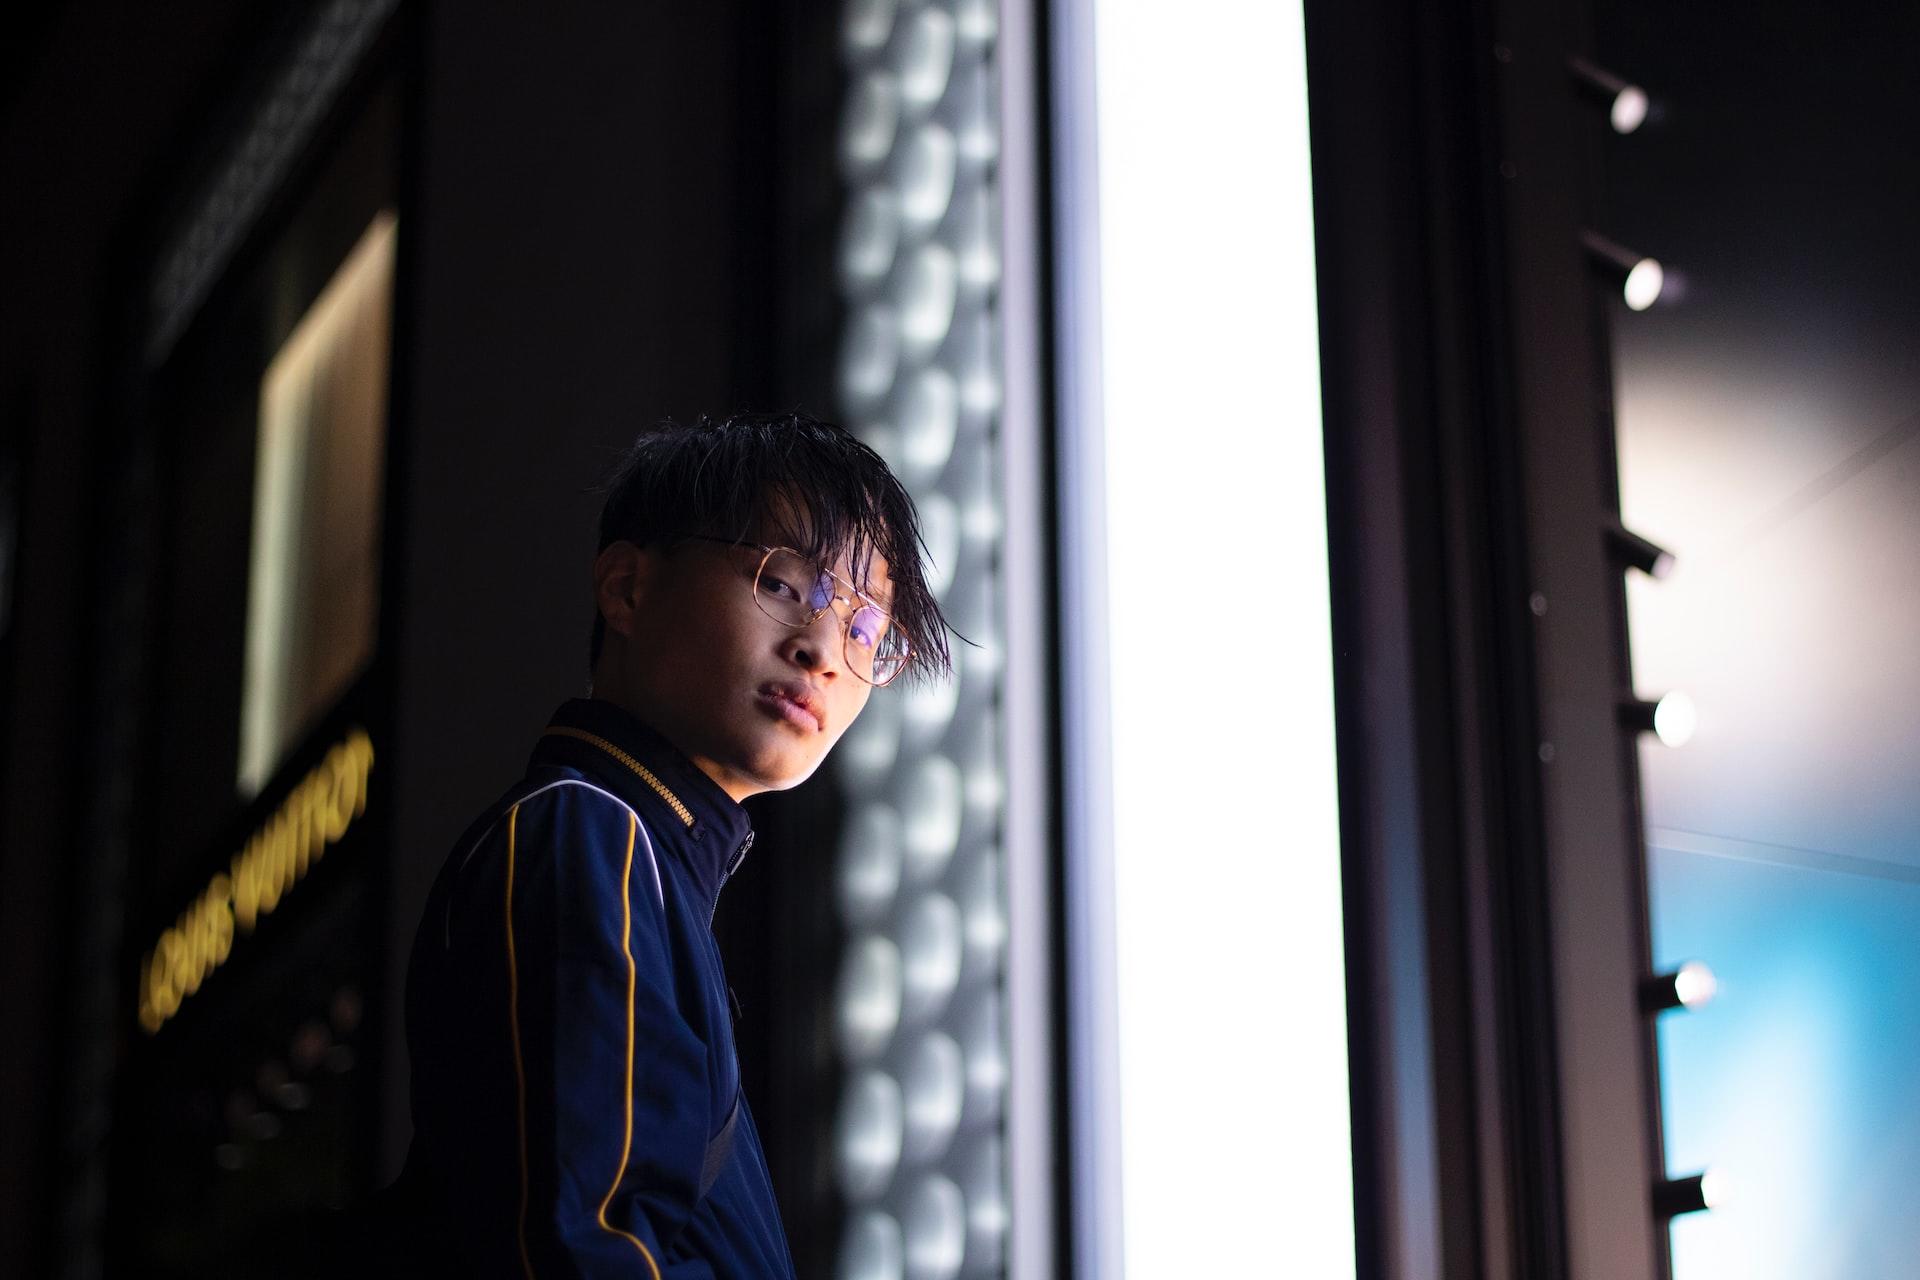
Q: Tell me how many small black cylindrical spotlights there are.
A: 6